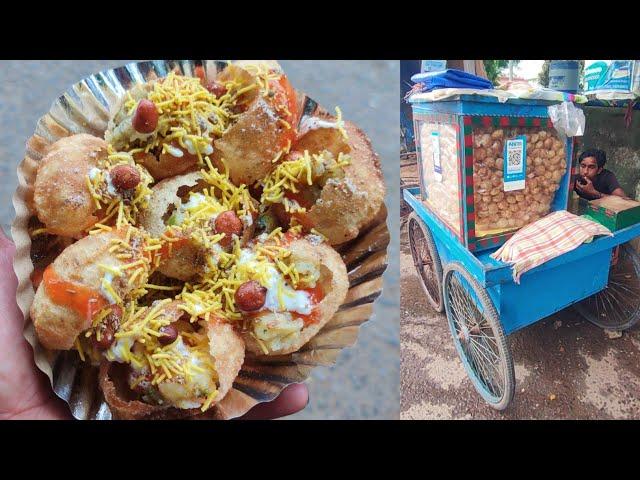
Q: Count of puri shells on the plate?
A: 8